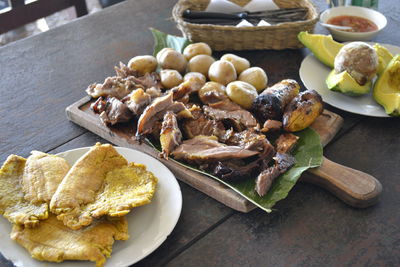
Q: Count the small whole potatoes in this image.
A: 11